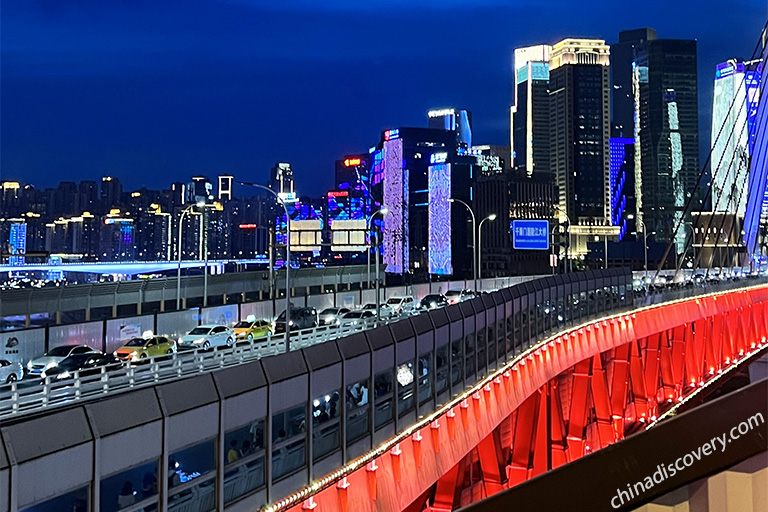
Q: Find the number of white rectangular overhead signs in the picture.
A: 2